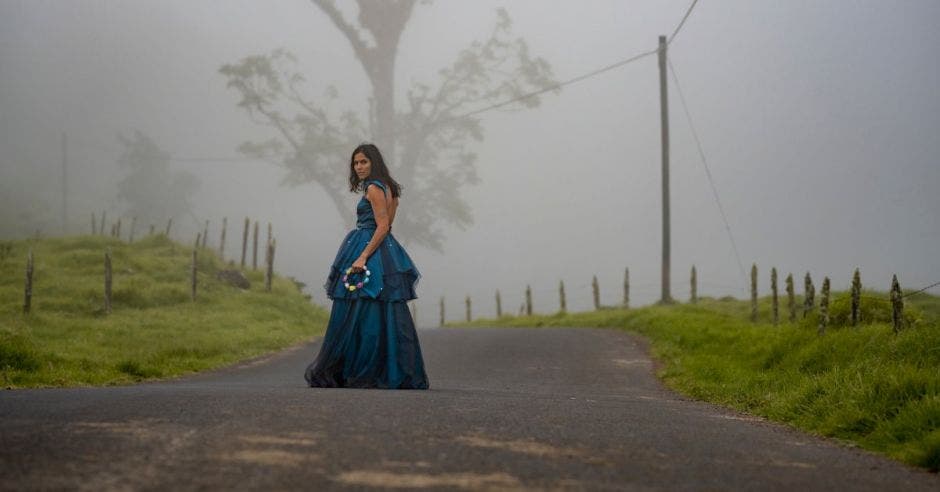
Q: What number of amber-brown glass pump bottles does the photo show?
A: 0